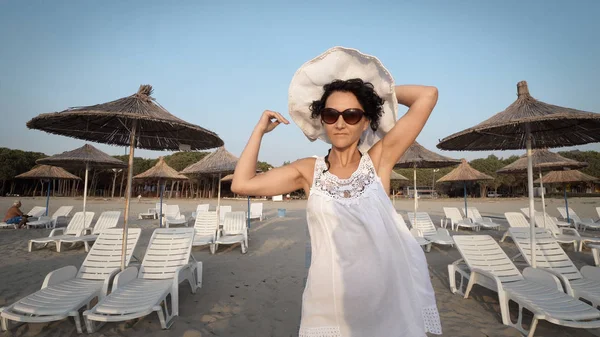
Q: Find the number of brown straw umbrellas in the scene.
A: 12